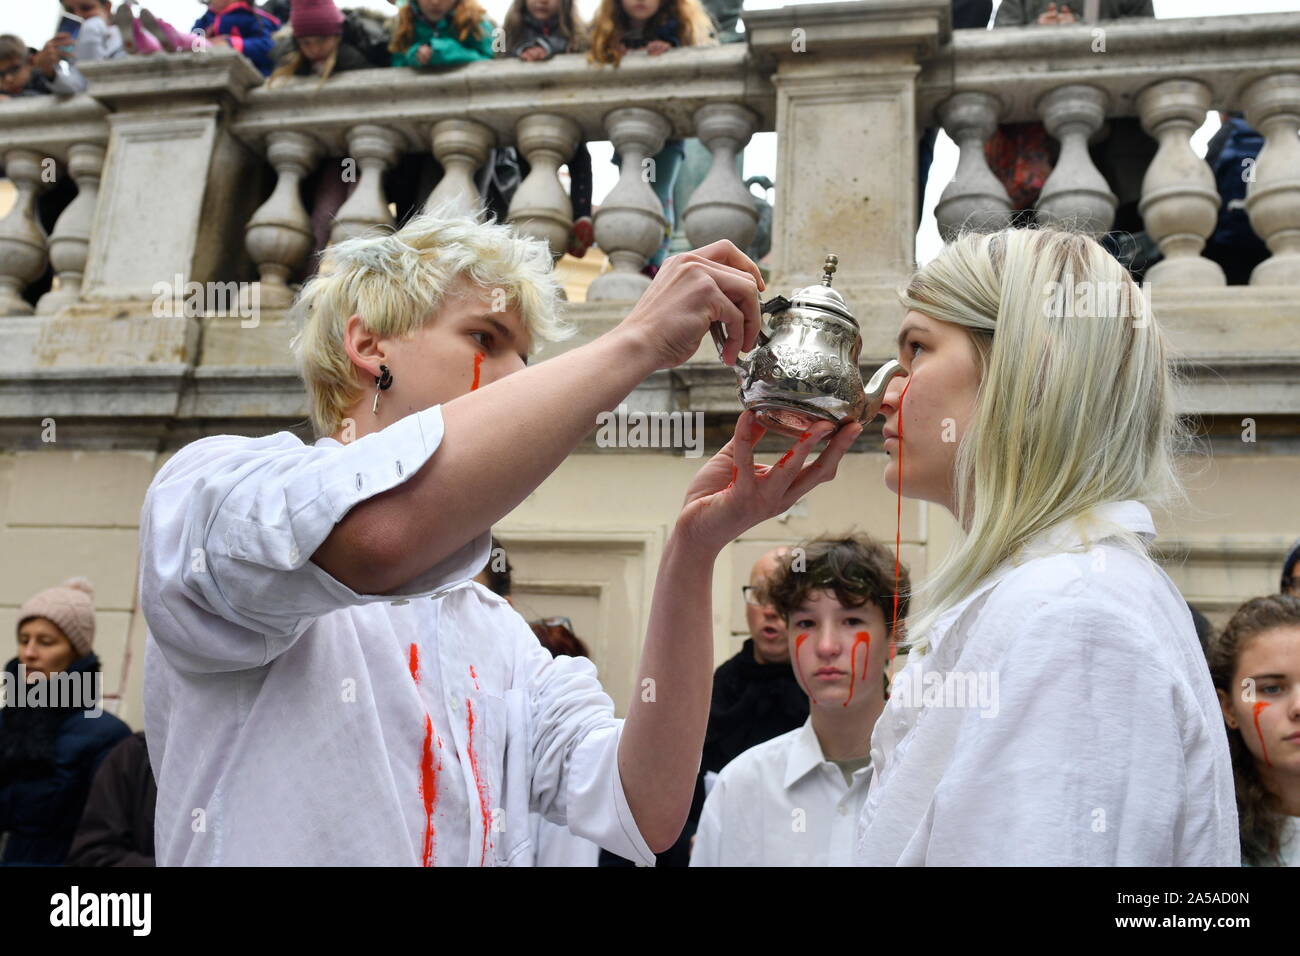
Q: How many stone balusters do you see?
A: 12